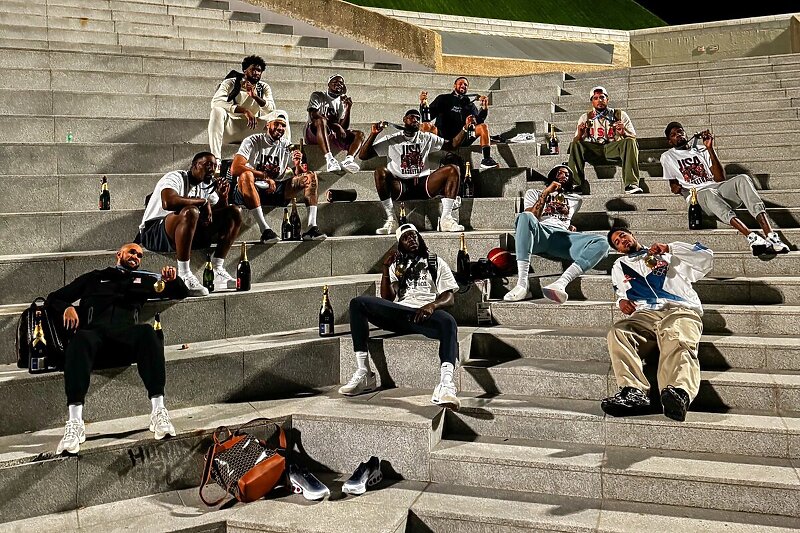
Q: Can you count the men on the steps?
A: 12